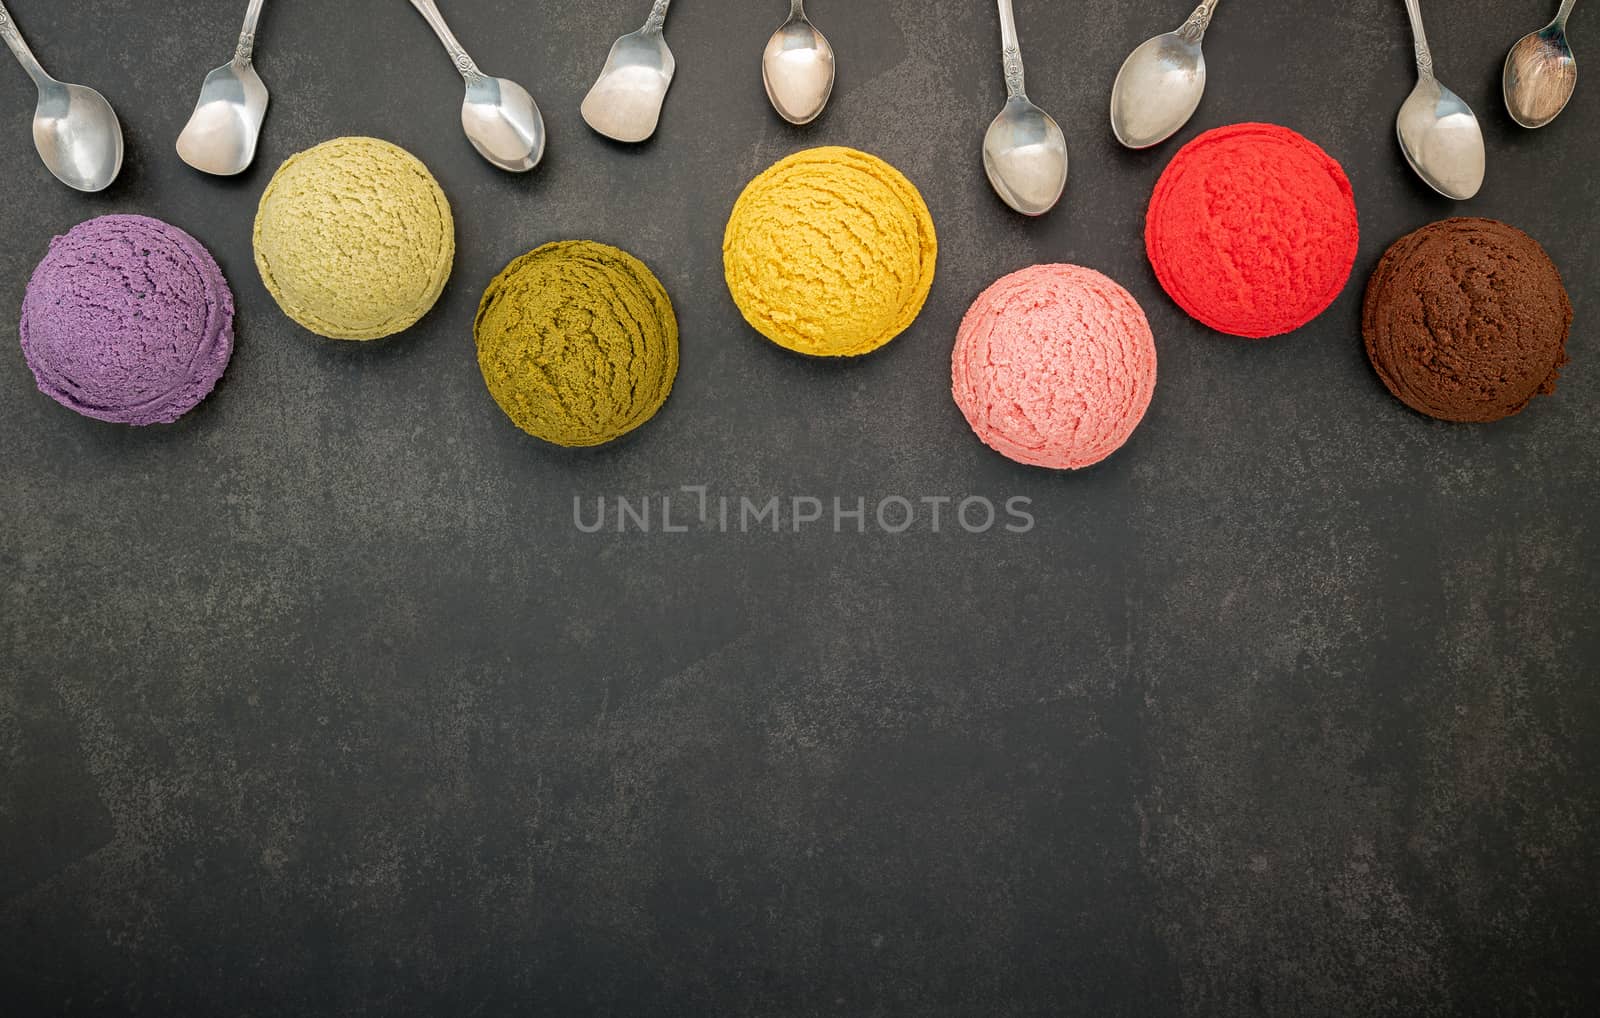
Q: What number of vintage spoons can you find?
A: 9